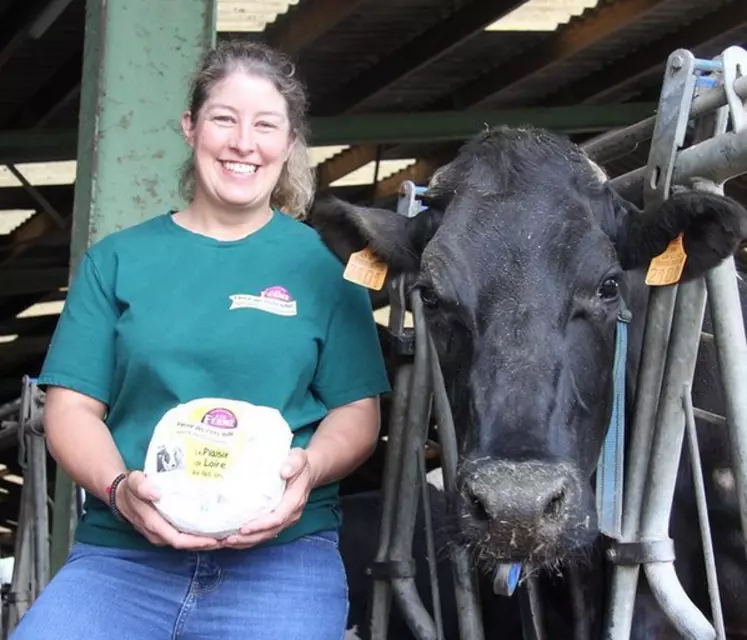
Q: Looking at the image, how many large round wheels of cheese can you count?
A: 1